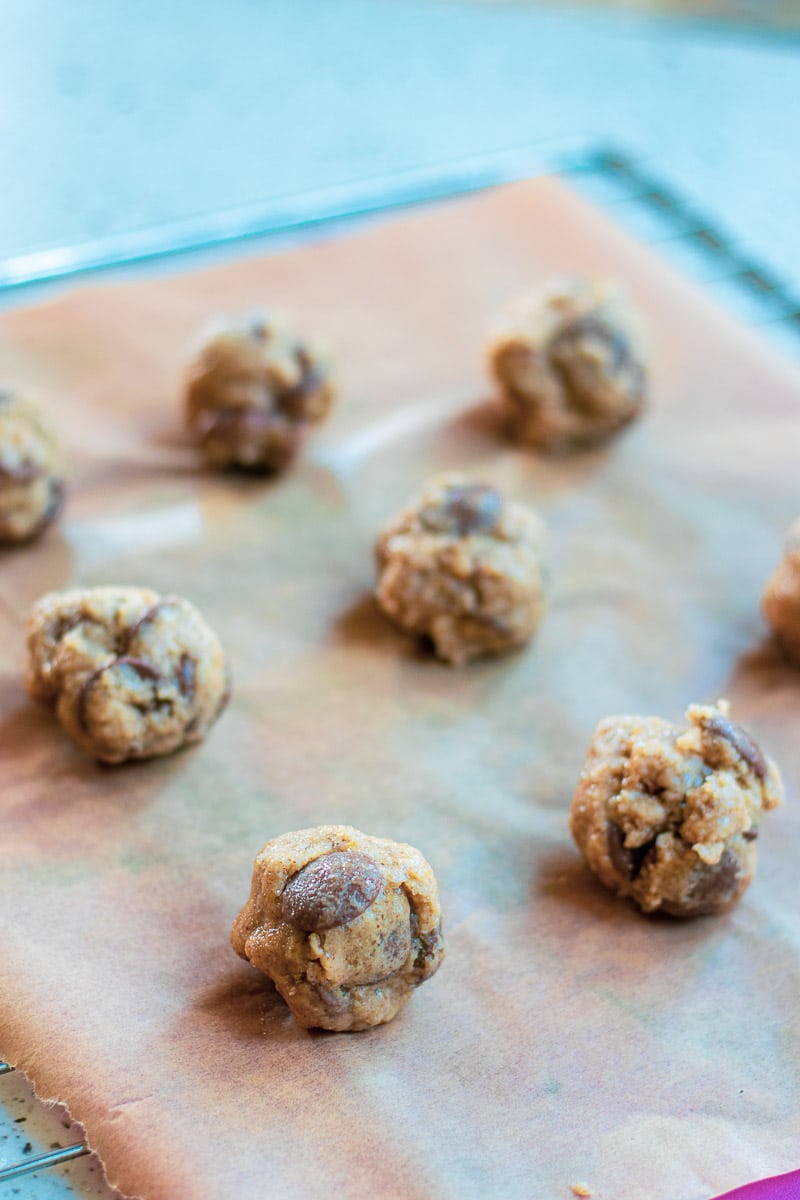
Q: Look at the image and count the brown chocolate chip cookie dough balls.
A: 8